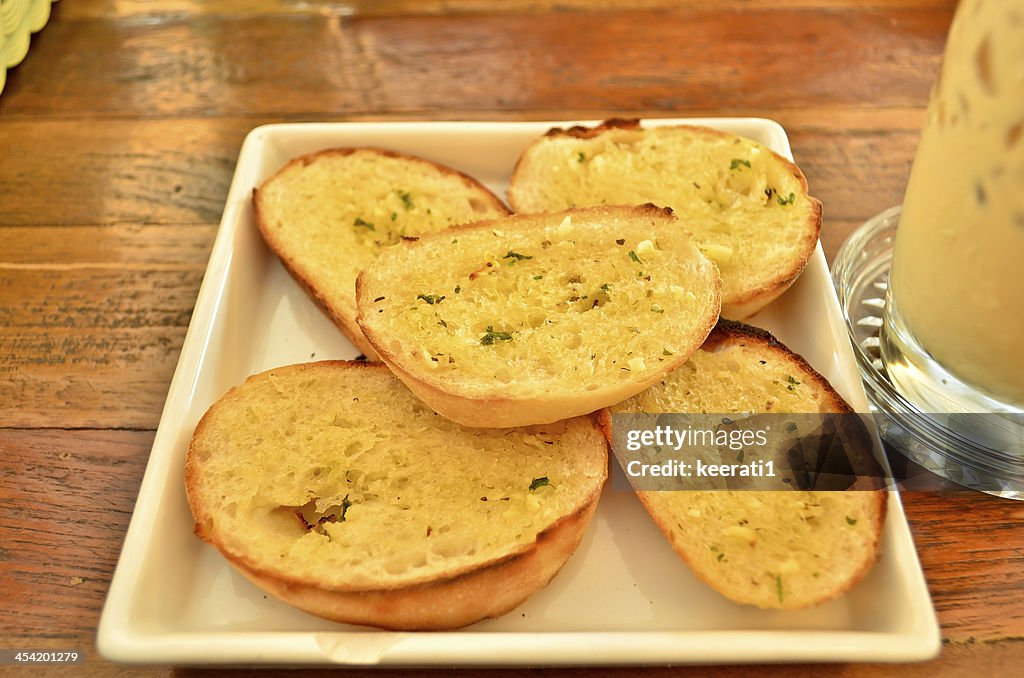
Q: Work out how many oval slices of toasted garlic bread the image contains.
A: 5